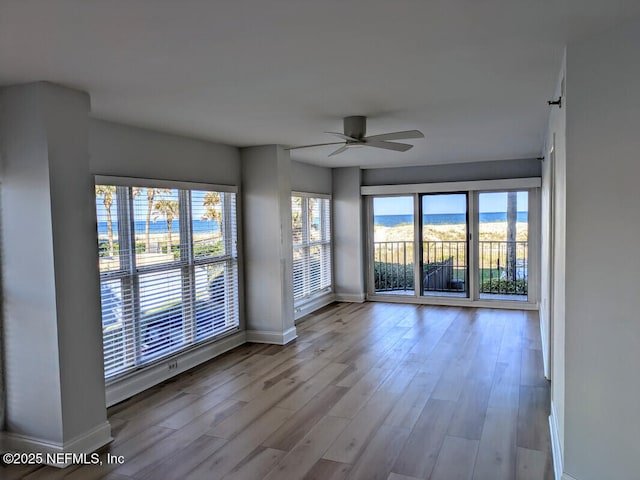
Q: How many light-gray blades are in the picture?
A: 5